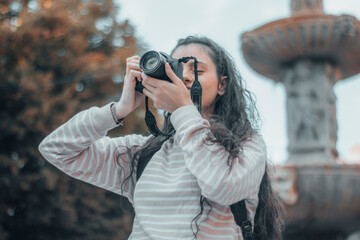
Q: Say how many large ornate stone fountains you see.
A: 1